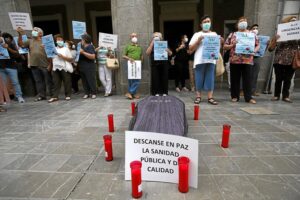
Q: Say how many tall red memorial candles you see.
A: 7